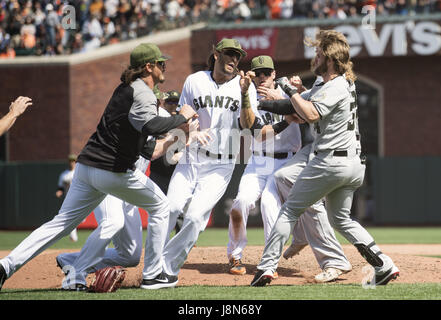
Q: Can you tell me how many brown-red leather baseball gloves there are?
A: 1